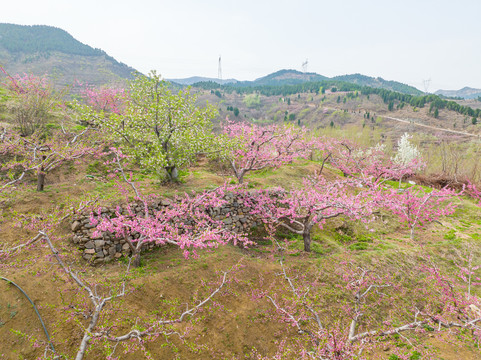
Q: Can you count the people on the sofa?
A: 0